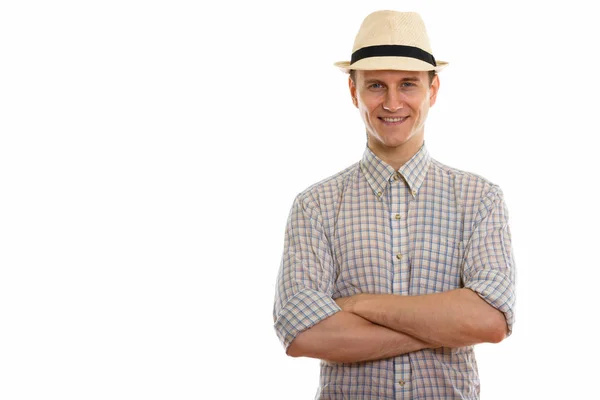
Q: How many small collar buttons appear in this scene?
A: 2